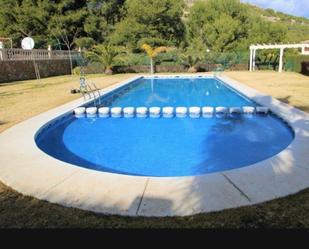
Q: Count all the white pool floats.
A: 15